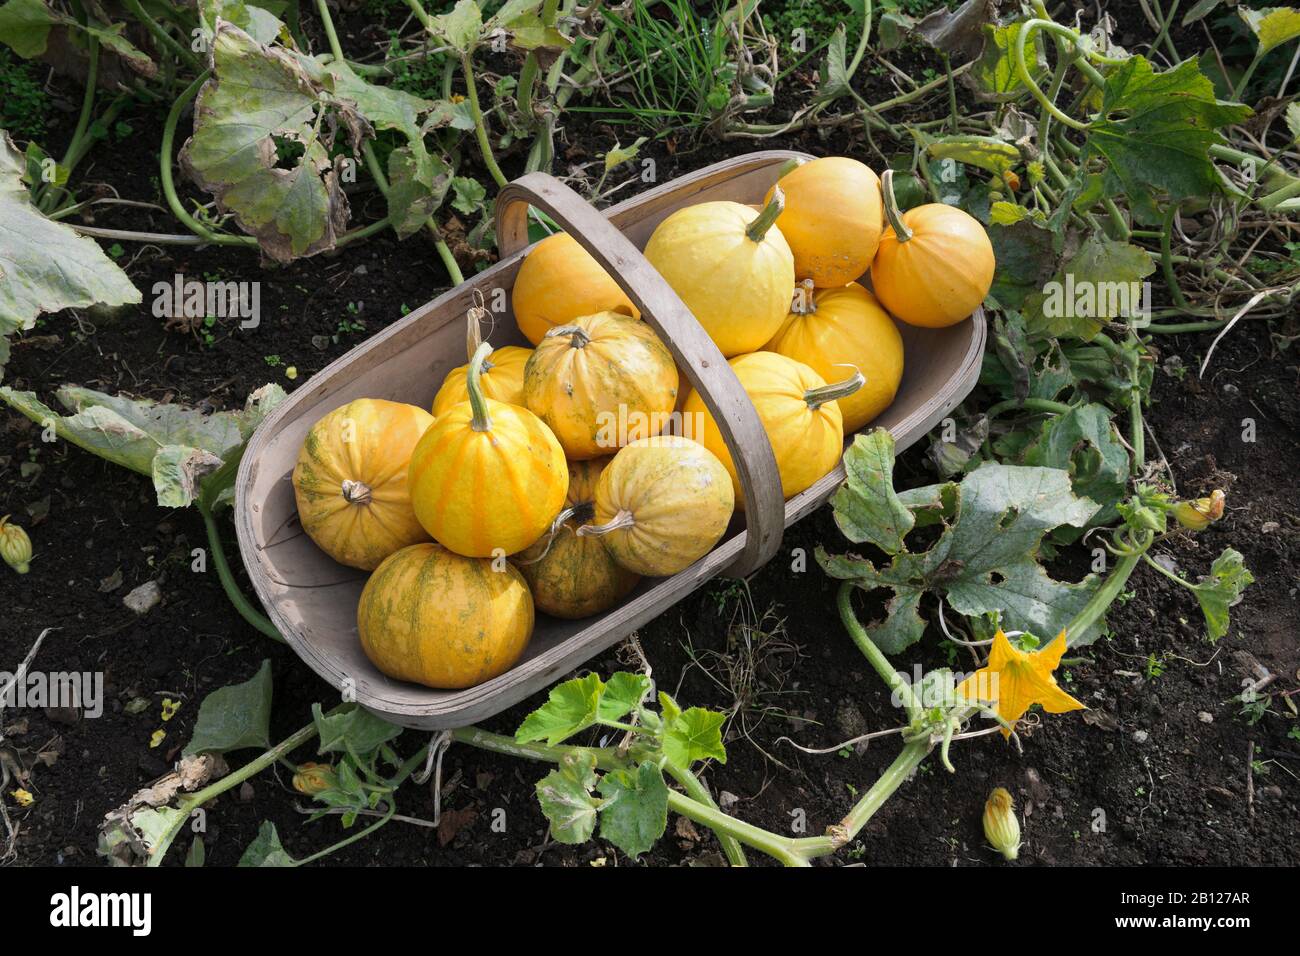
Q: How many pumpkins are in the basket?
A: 13